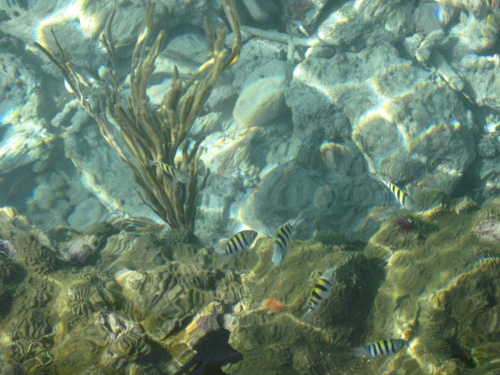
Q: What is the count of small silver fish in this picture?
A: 6